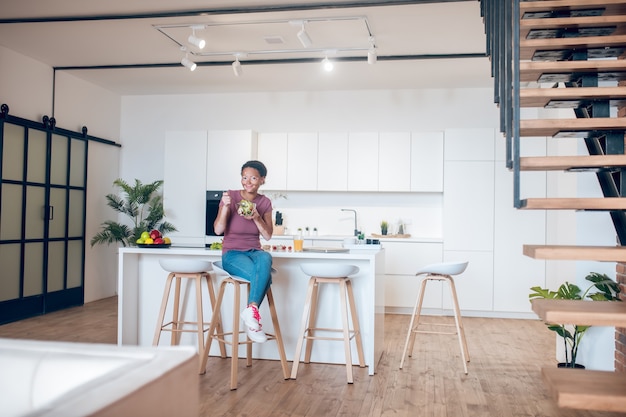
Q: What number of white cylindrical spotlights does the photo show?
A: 6